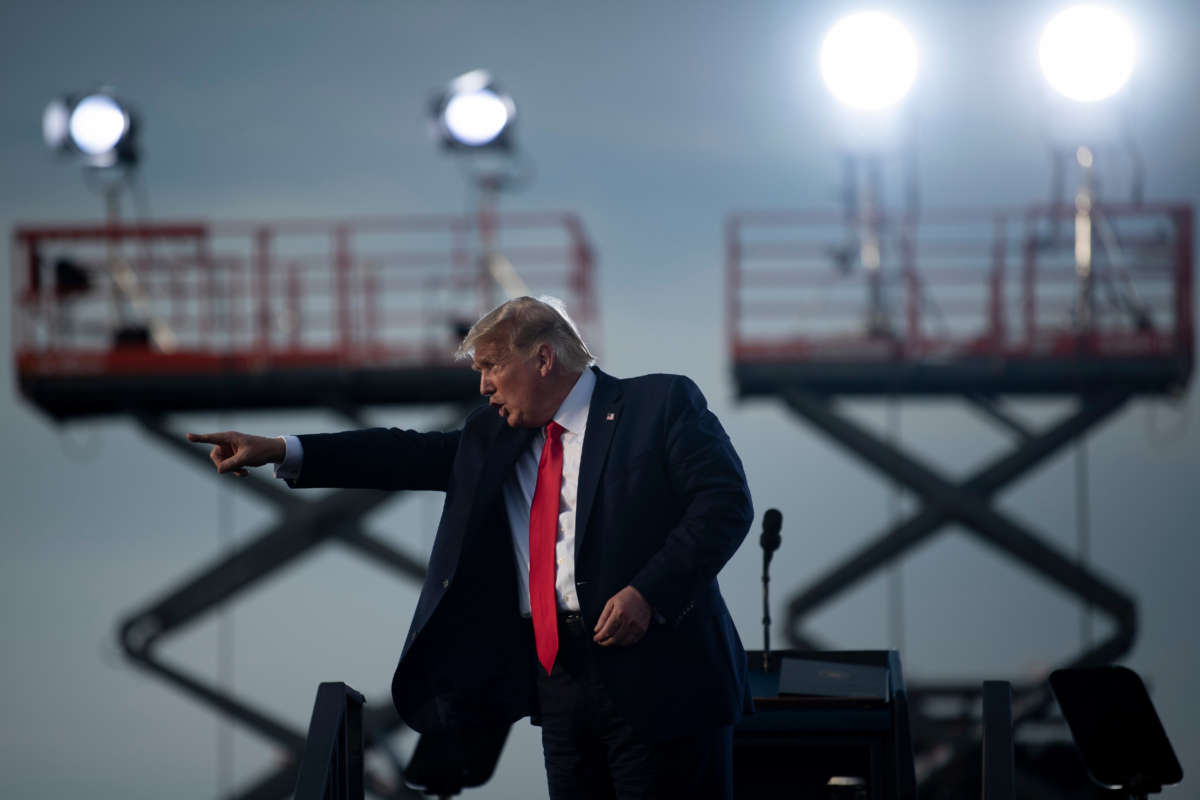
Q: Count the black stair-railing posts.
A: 2